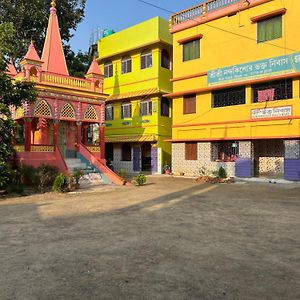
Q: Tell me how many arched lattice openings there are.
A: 3